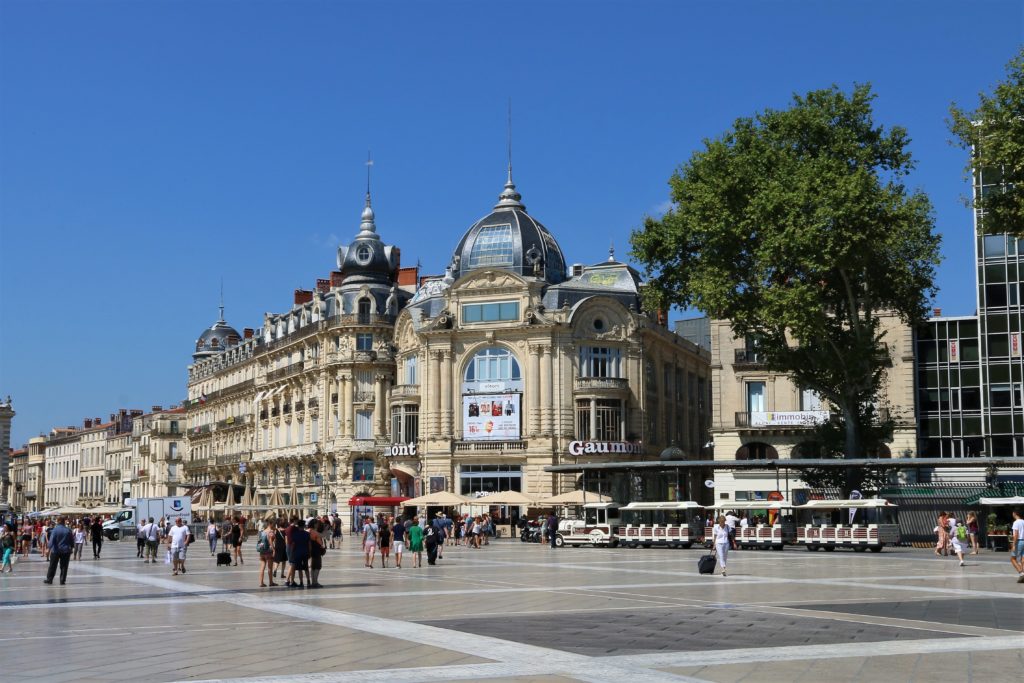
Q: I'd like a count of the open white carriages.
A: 3